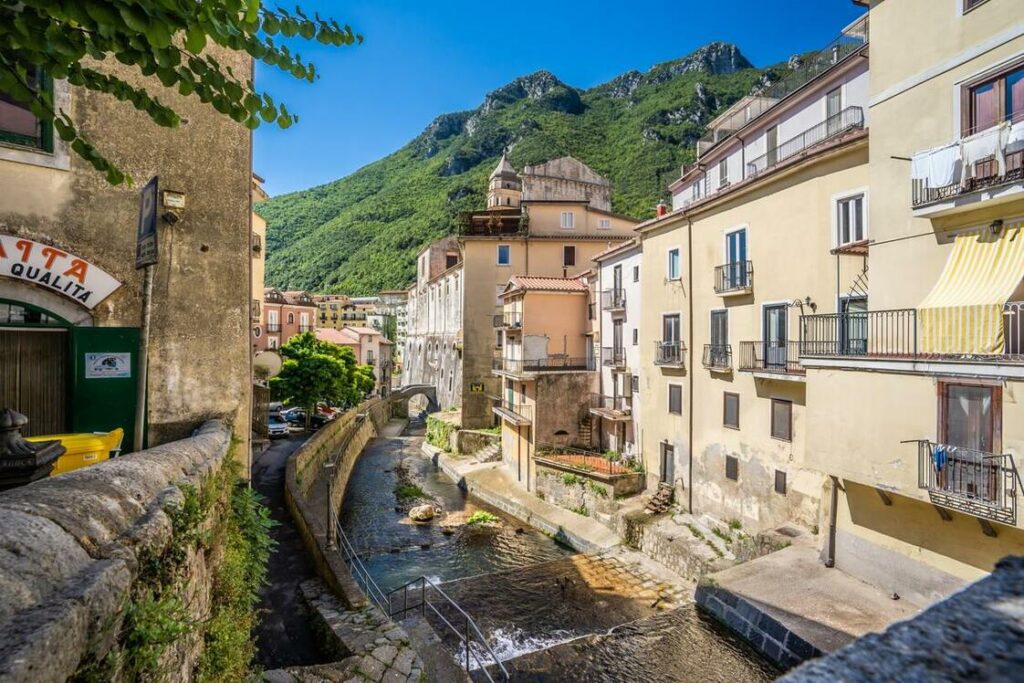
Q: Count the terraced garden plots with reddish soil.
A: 1